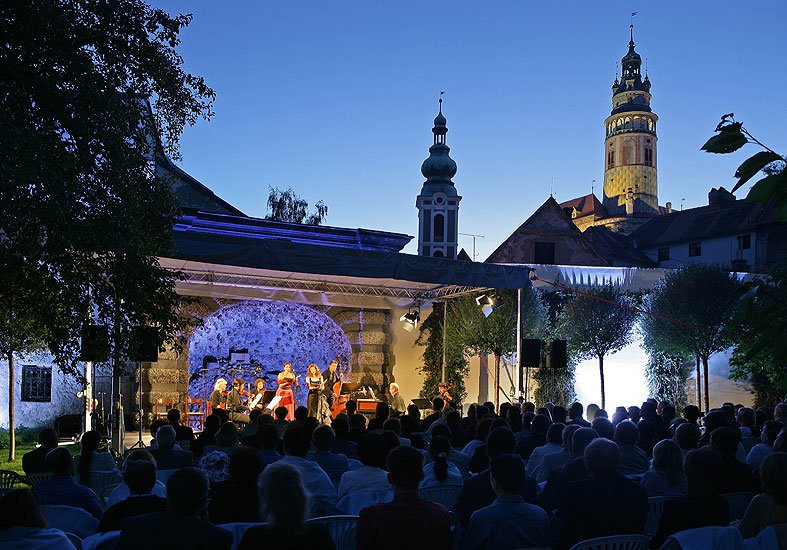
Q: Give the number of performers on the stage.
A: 8